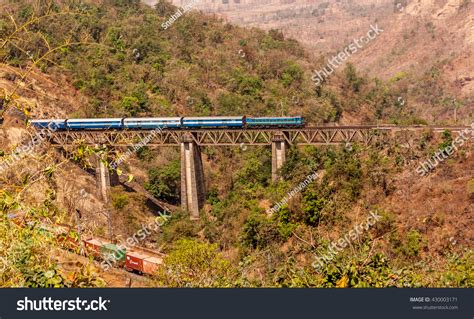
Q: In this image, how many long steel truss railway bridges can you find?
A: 1